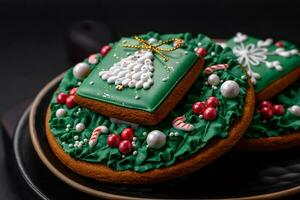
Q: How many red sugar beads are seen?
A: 15